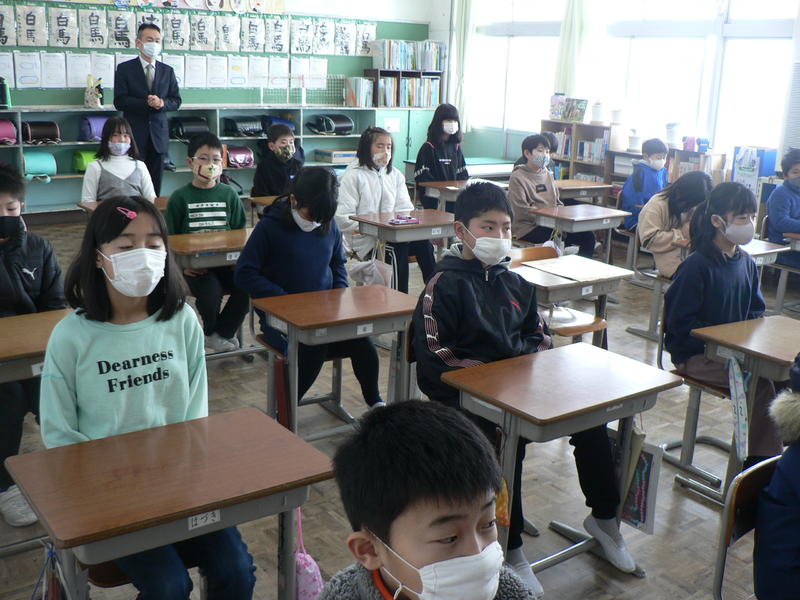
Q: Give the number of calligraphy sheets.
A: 15